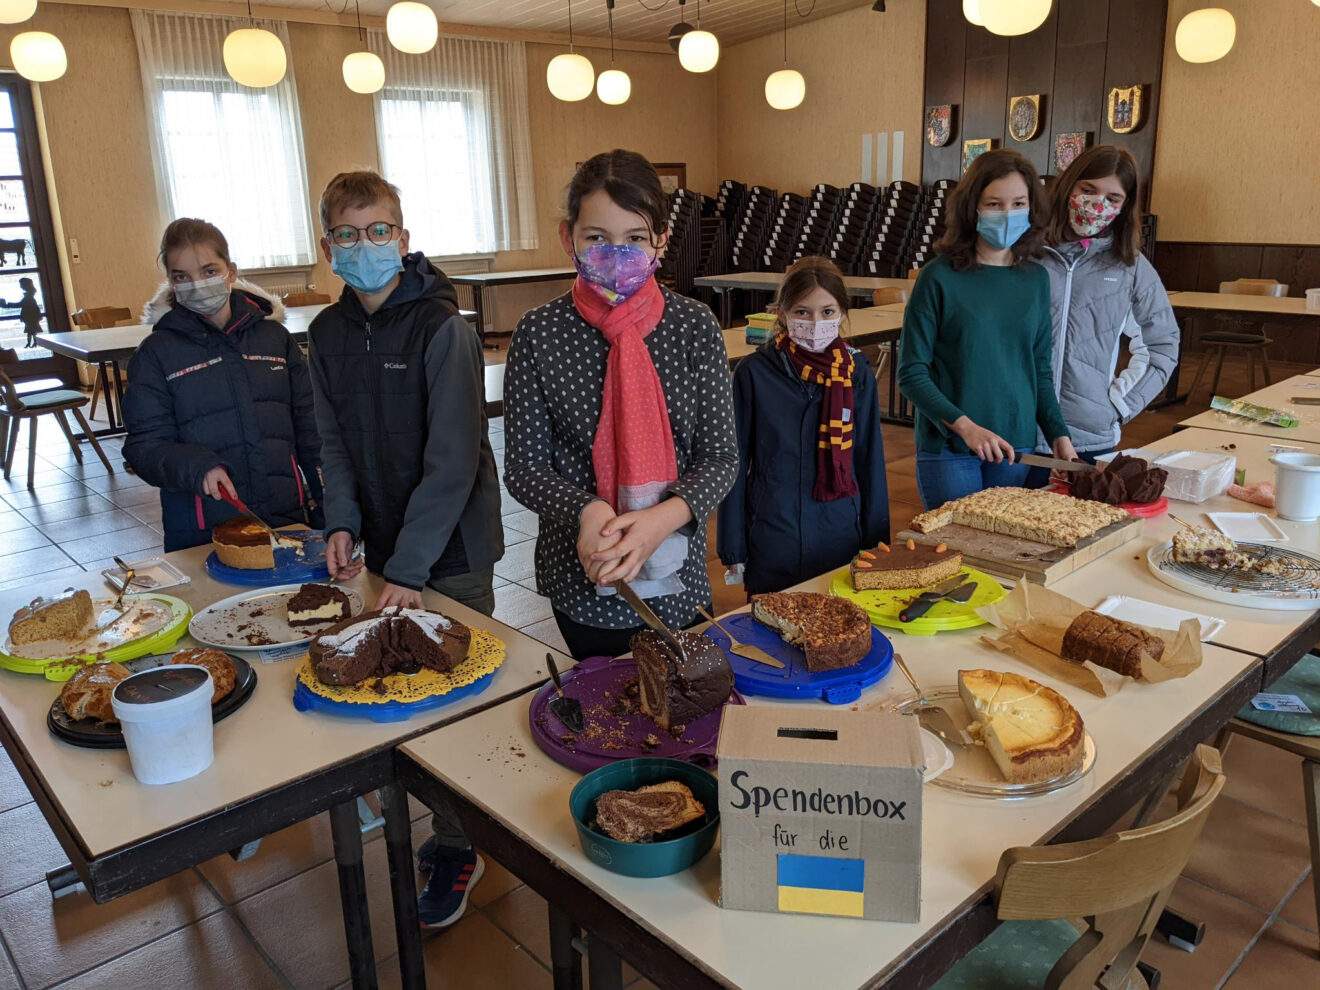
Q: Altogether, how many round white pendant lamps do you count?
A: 12